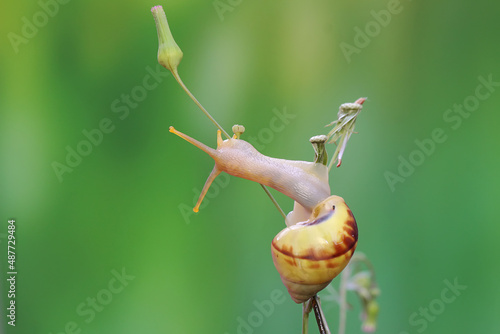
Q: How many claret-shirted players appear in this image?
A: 0